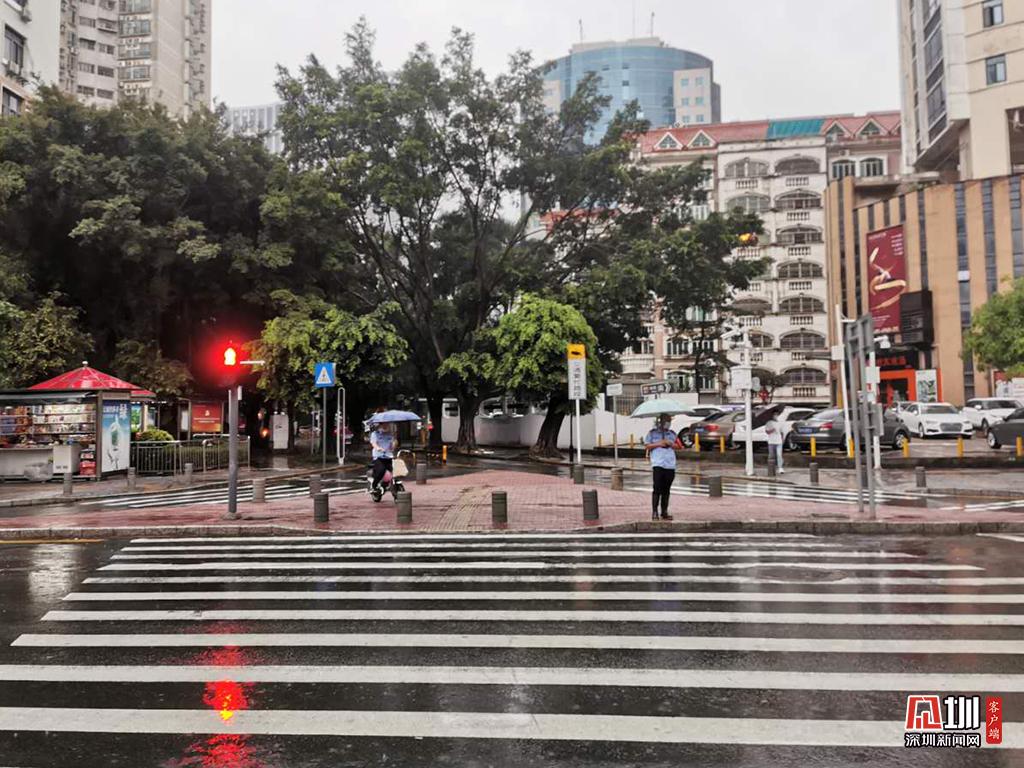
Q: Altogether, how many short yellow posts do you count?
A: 11